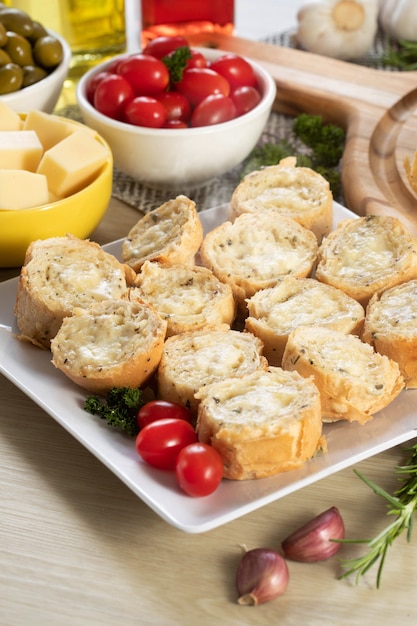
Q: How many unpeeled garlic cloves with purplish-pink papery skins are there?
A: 2